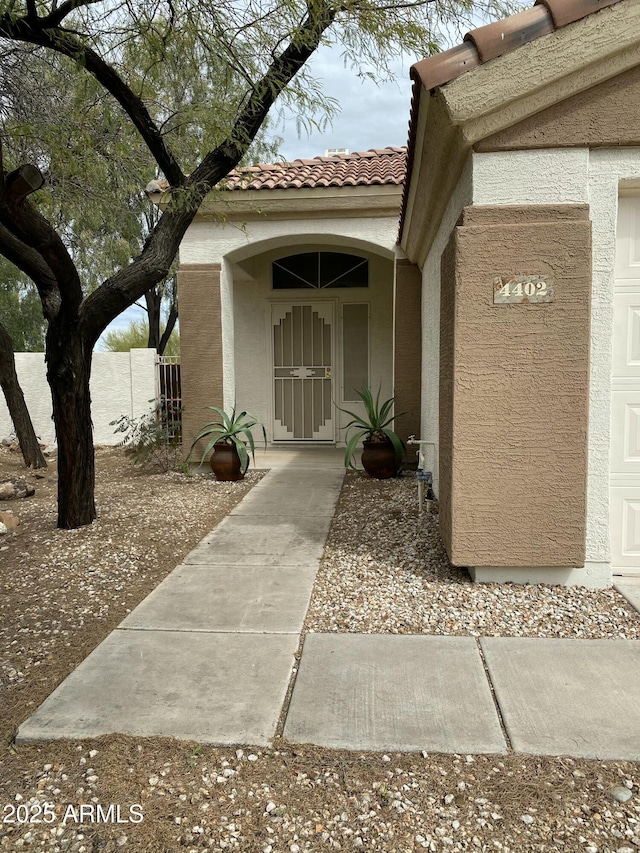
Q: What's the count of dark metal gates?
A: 1